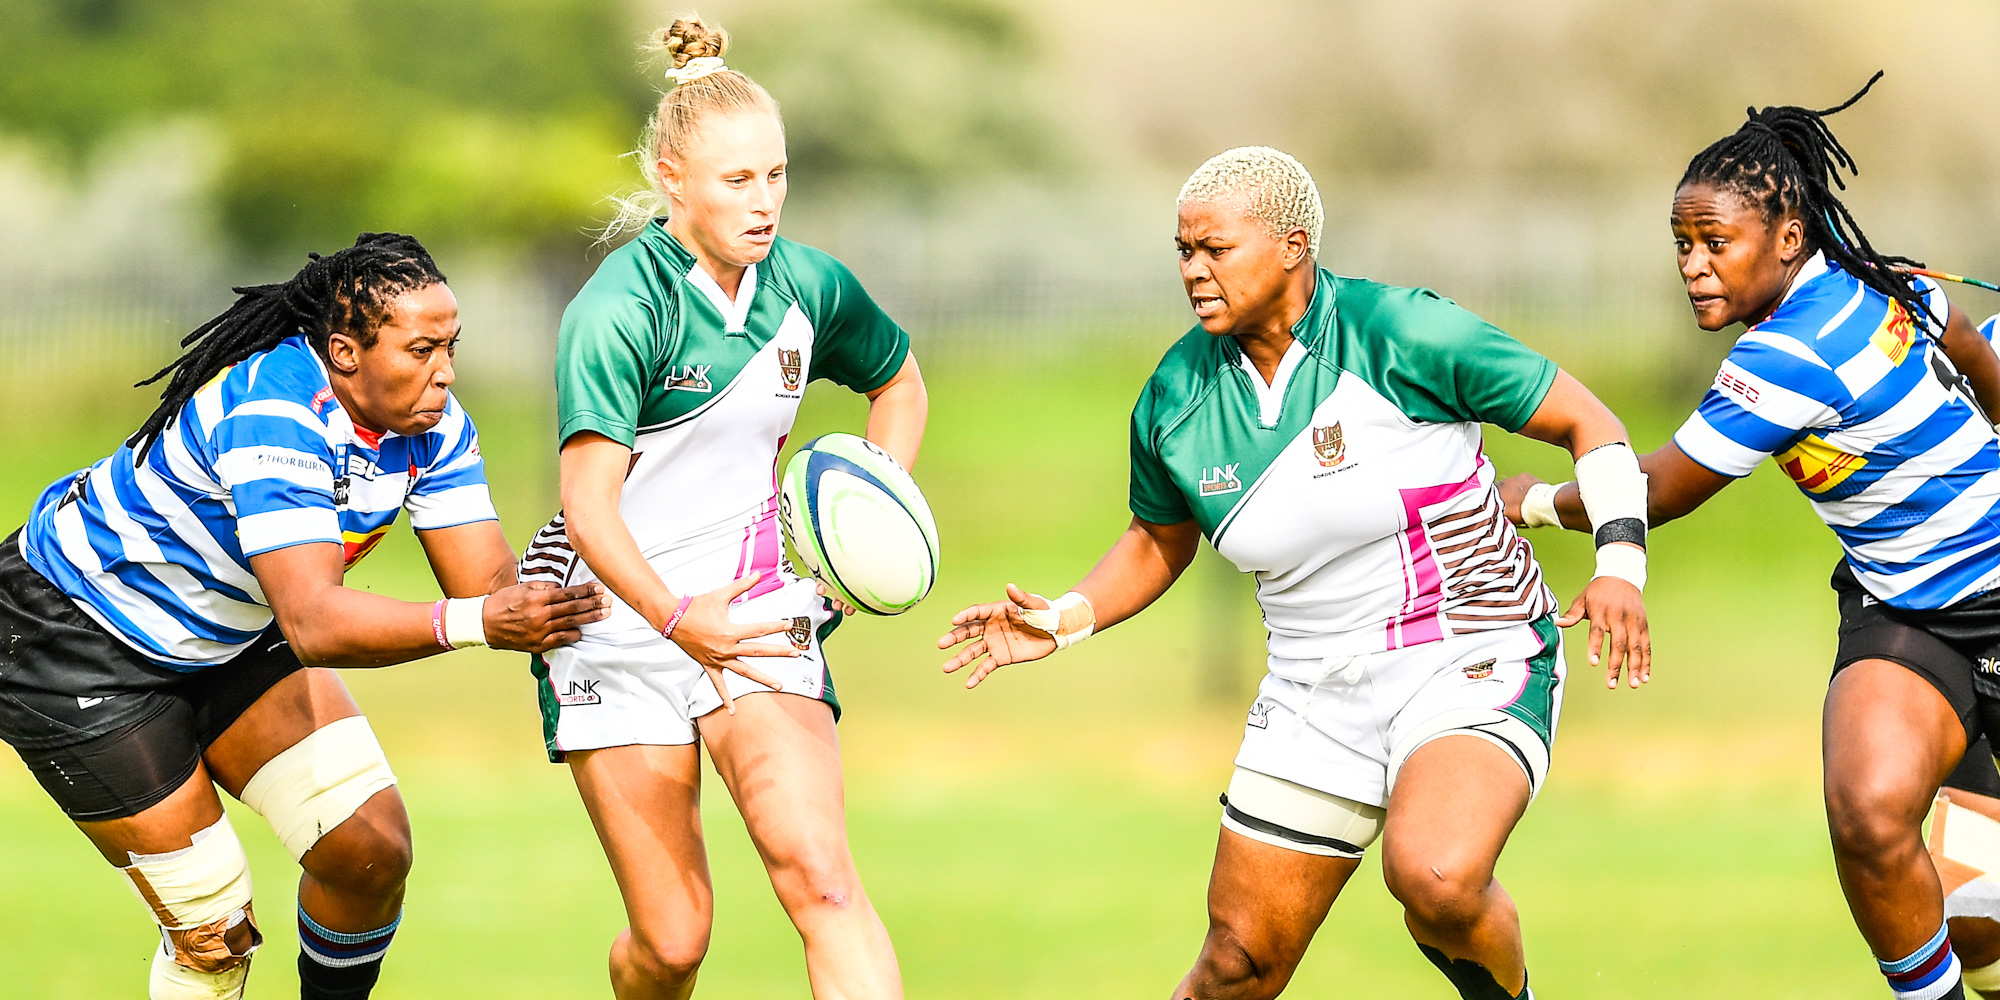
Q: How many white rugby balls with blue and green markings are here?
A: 1